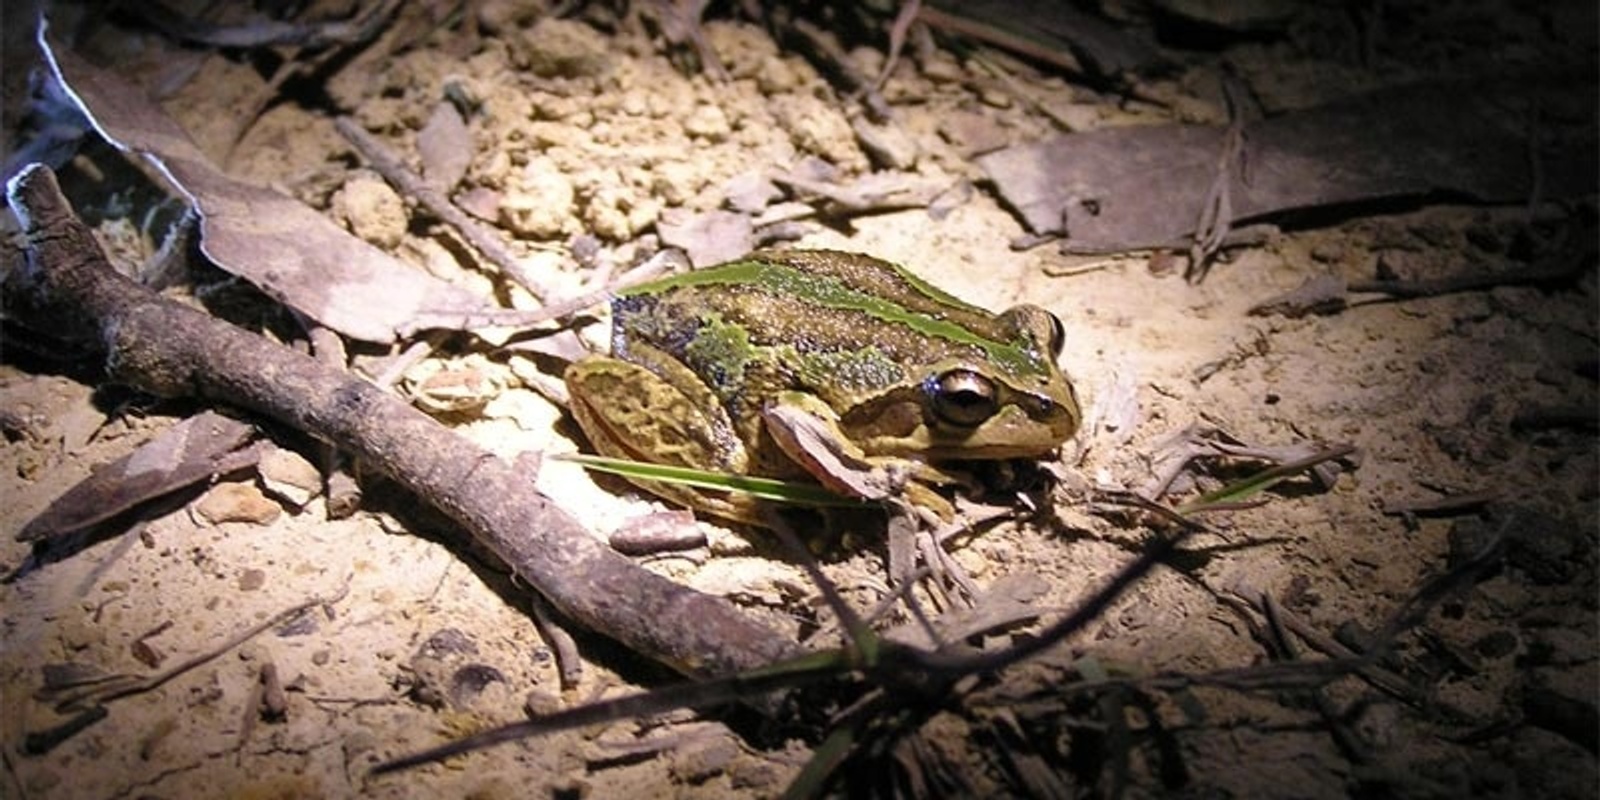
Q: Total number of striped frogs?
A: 1